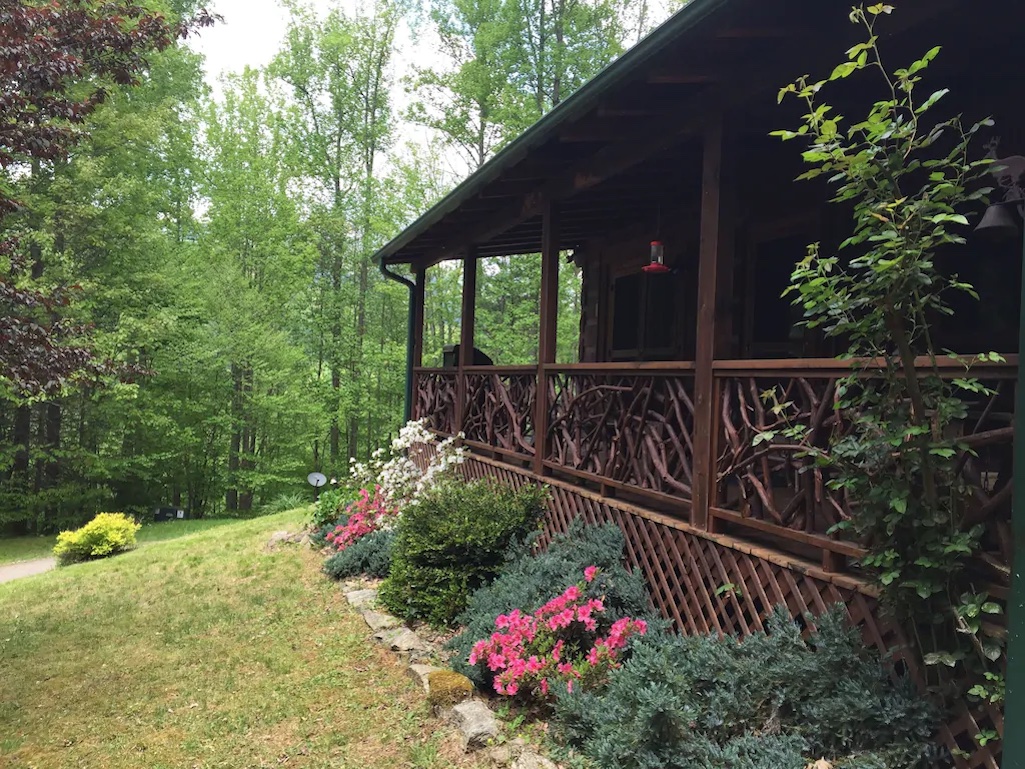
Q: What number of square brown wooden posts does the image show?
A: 4